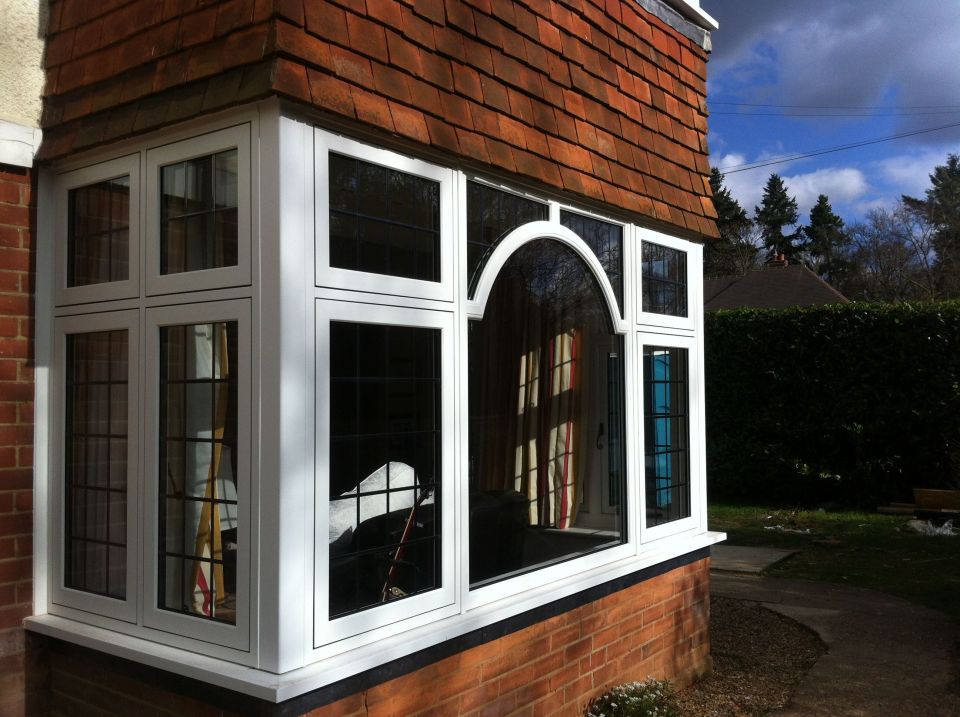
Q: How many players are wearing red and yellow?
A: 0